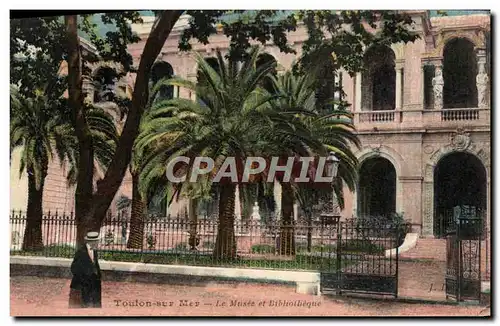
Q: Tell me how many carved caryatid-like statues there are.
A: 2